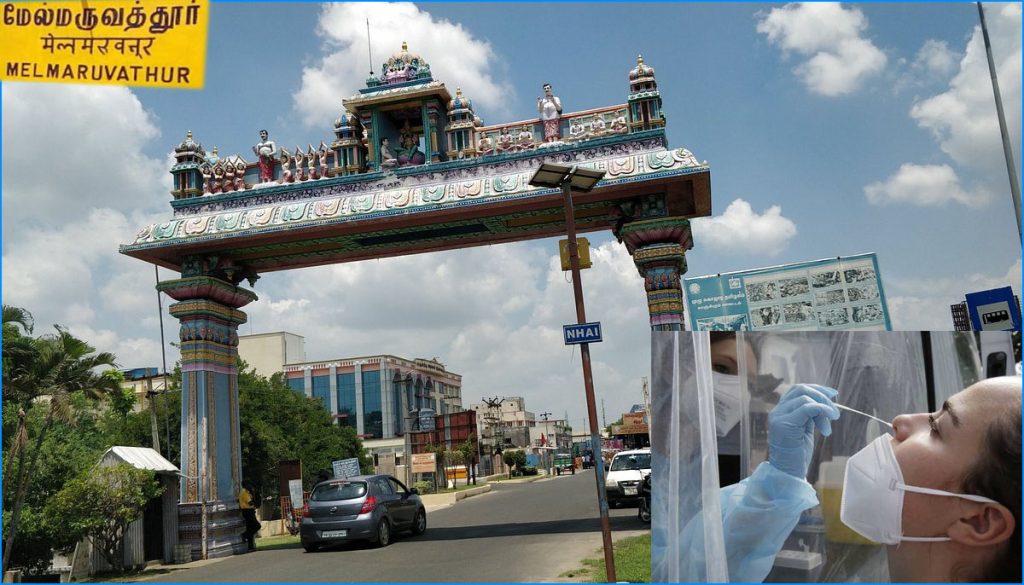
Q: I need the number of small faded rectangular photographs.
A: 10